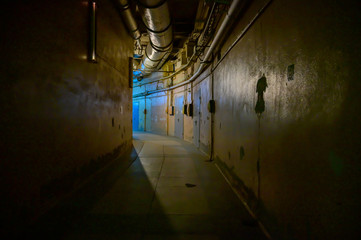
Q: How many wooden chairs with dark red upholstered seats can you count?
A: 0